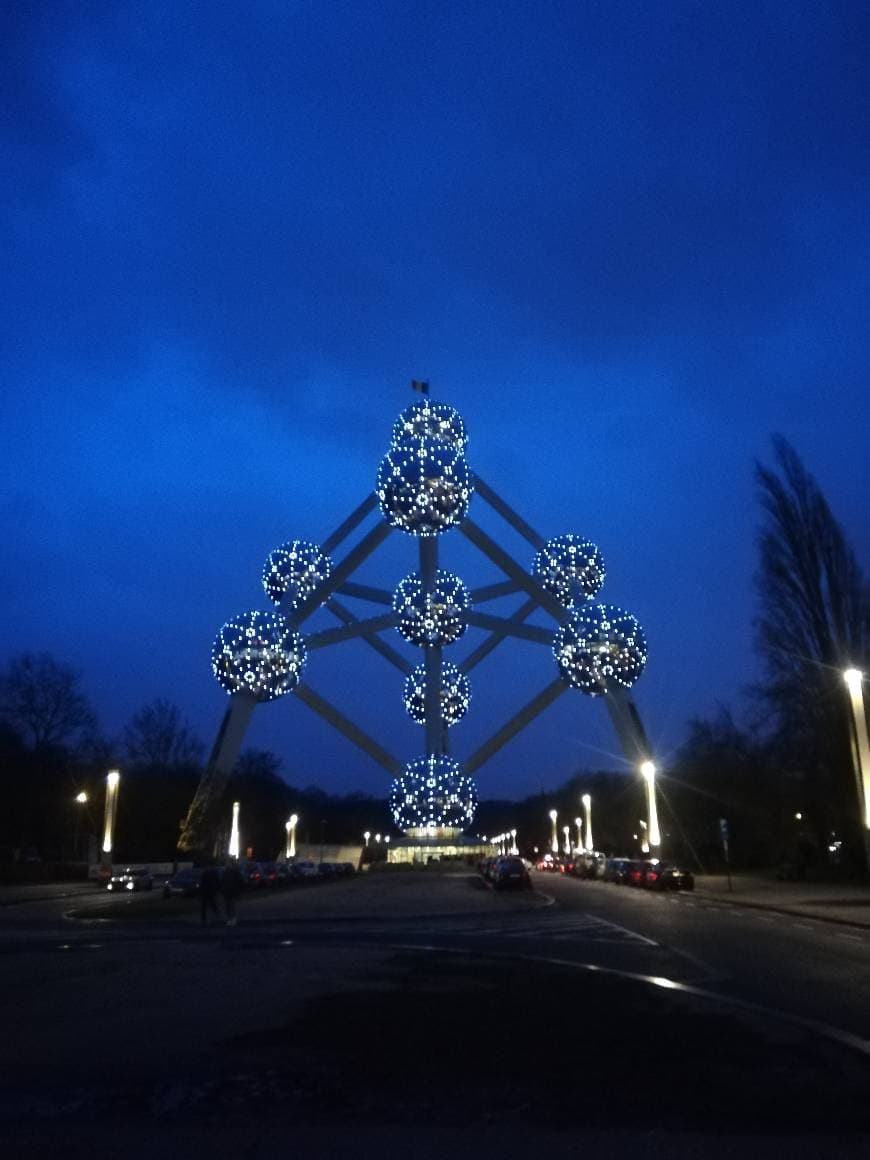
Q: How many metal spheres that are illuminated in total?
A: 9